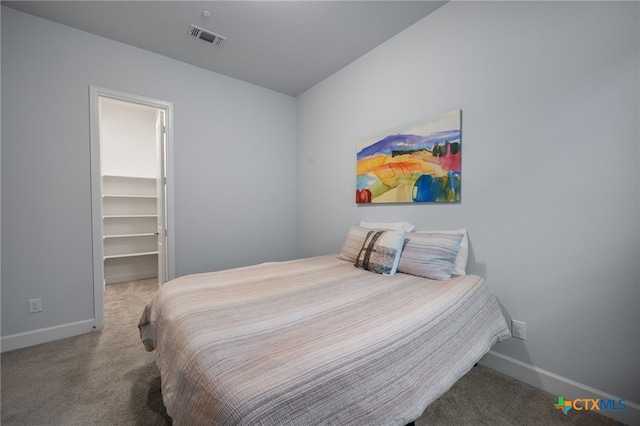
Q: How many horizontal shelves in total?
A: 5